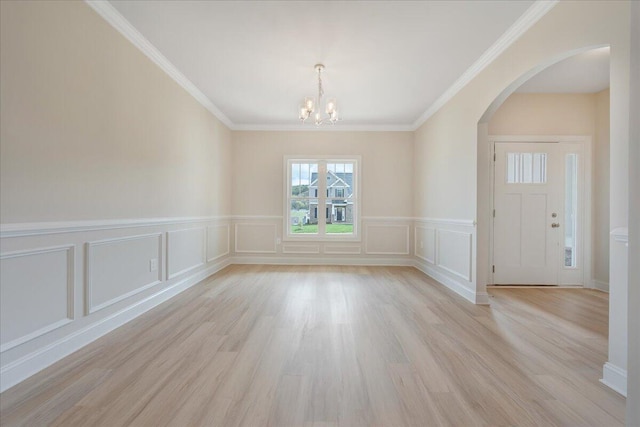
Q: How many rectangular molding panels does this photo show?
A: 10